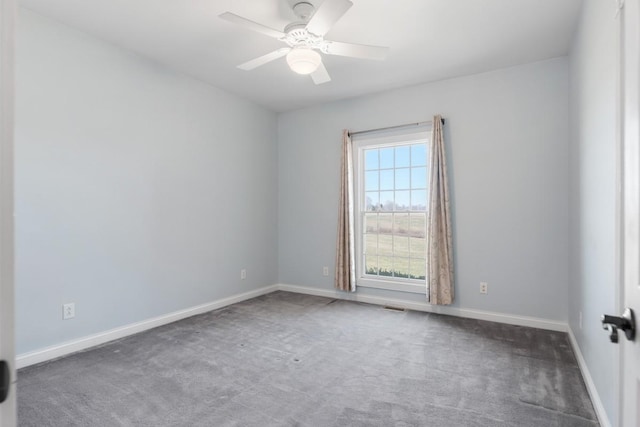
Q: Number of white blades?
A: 5